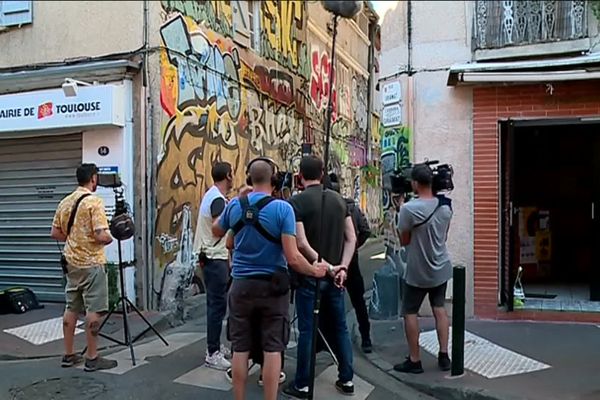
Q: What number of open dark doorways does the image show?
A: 1